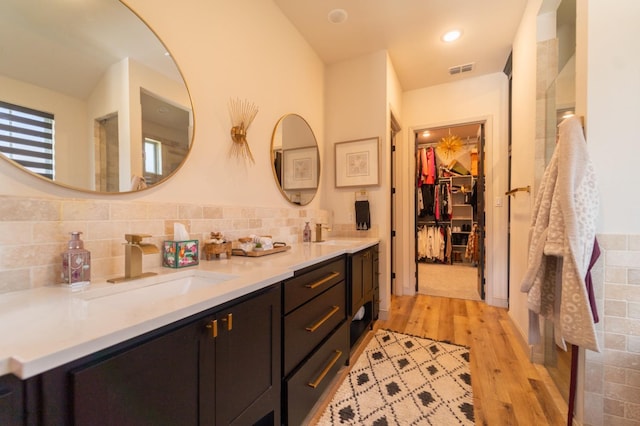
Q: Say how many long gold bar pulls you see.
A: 3